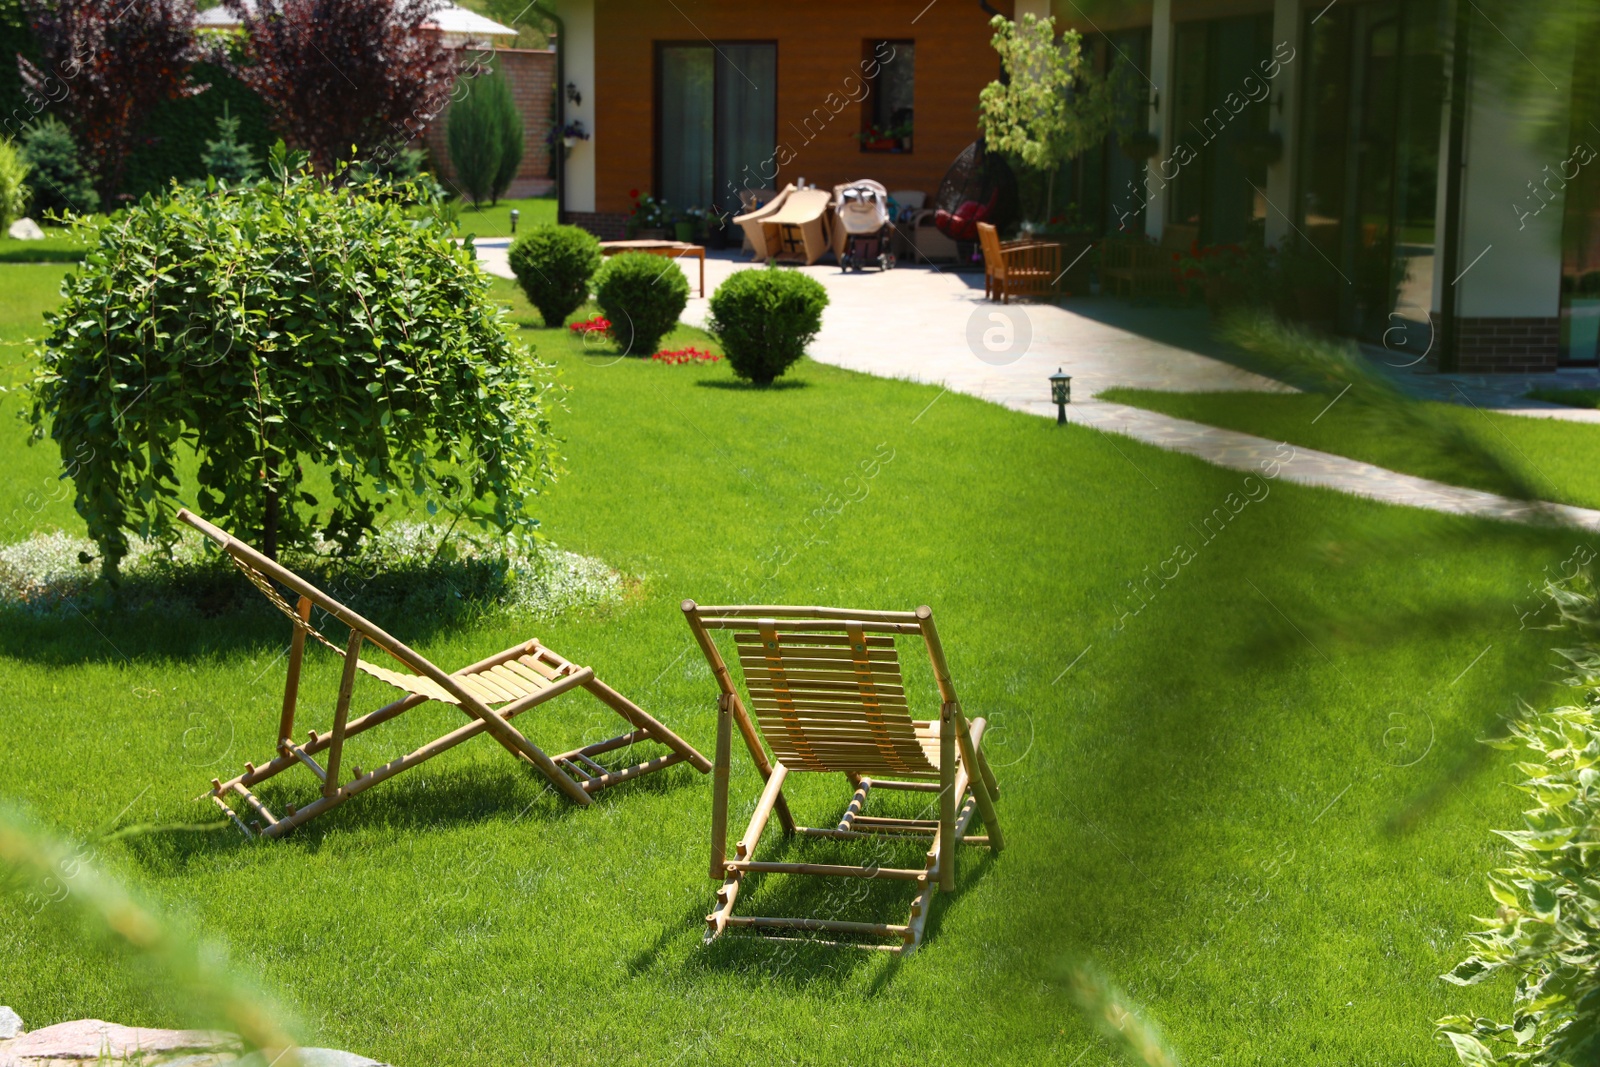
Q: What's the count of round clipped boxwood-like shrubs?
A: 3